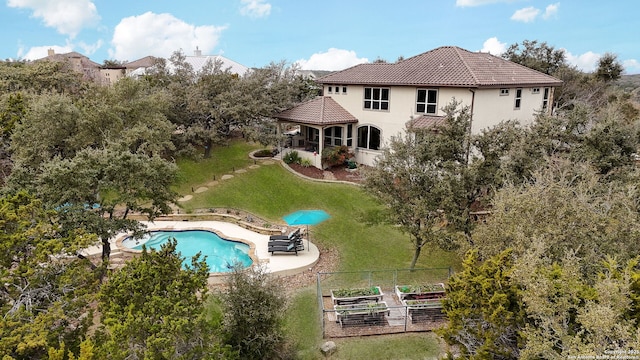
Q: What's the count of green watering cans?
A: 2